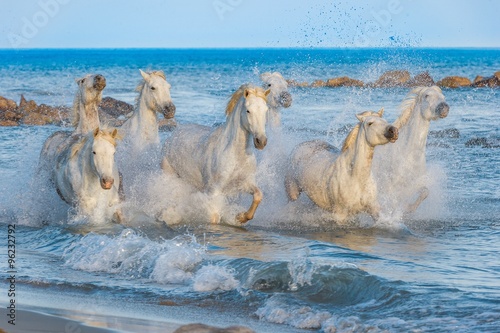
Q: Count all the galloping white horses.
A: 7